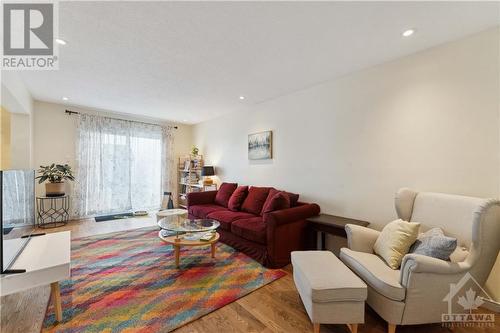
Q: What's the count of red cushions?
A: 5